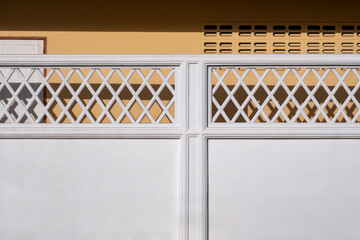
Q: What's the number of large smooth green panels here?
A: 0